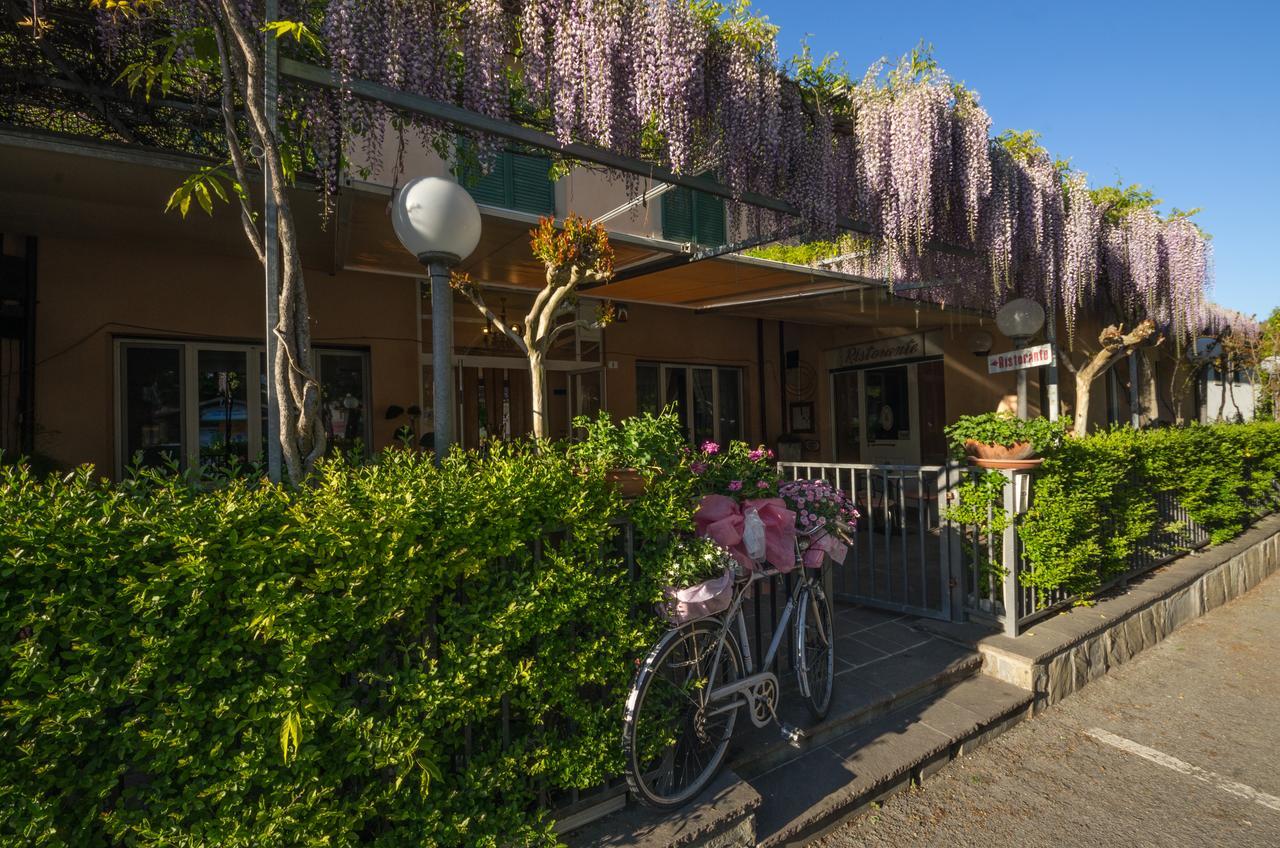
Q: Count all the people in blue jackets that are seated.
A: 0